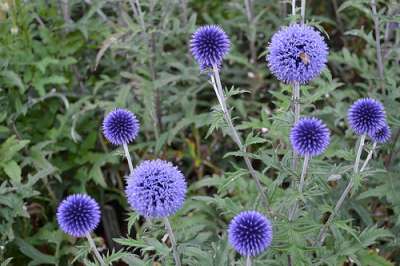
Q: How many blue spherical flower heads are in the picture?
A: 9